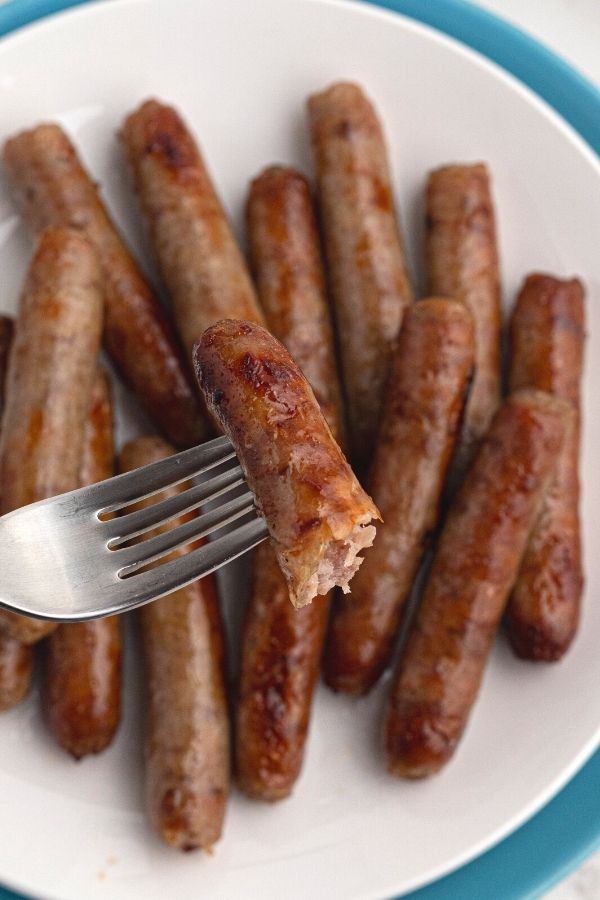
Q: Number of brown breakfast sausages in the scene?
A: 14